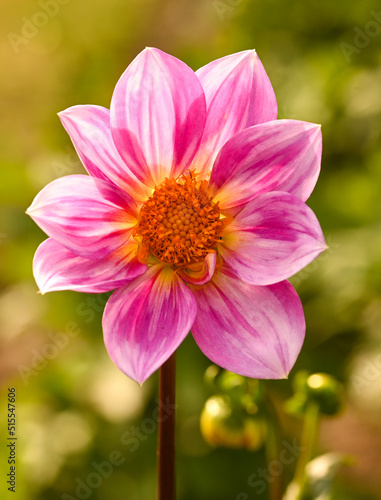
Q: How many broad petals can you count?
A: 9